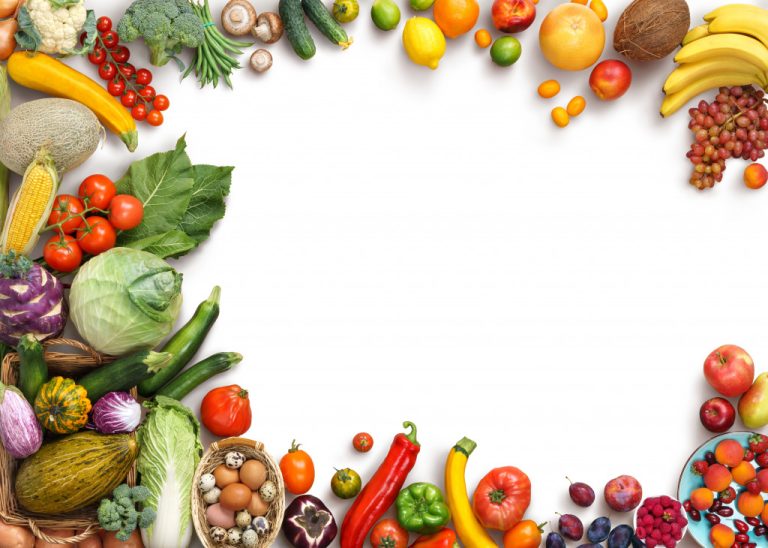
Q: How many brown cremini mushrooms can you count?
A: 3